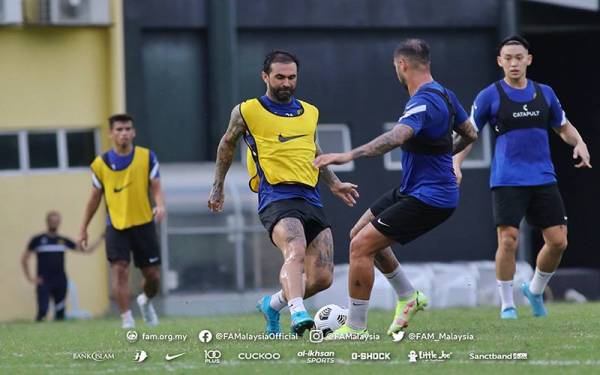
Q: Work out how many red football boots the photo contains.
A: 0